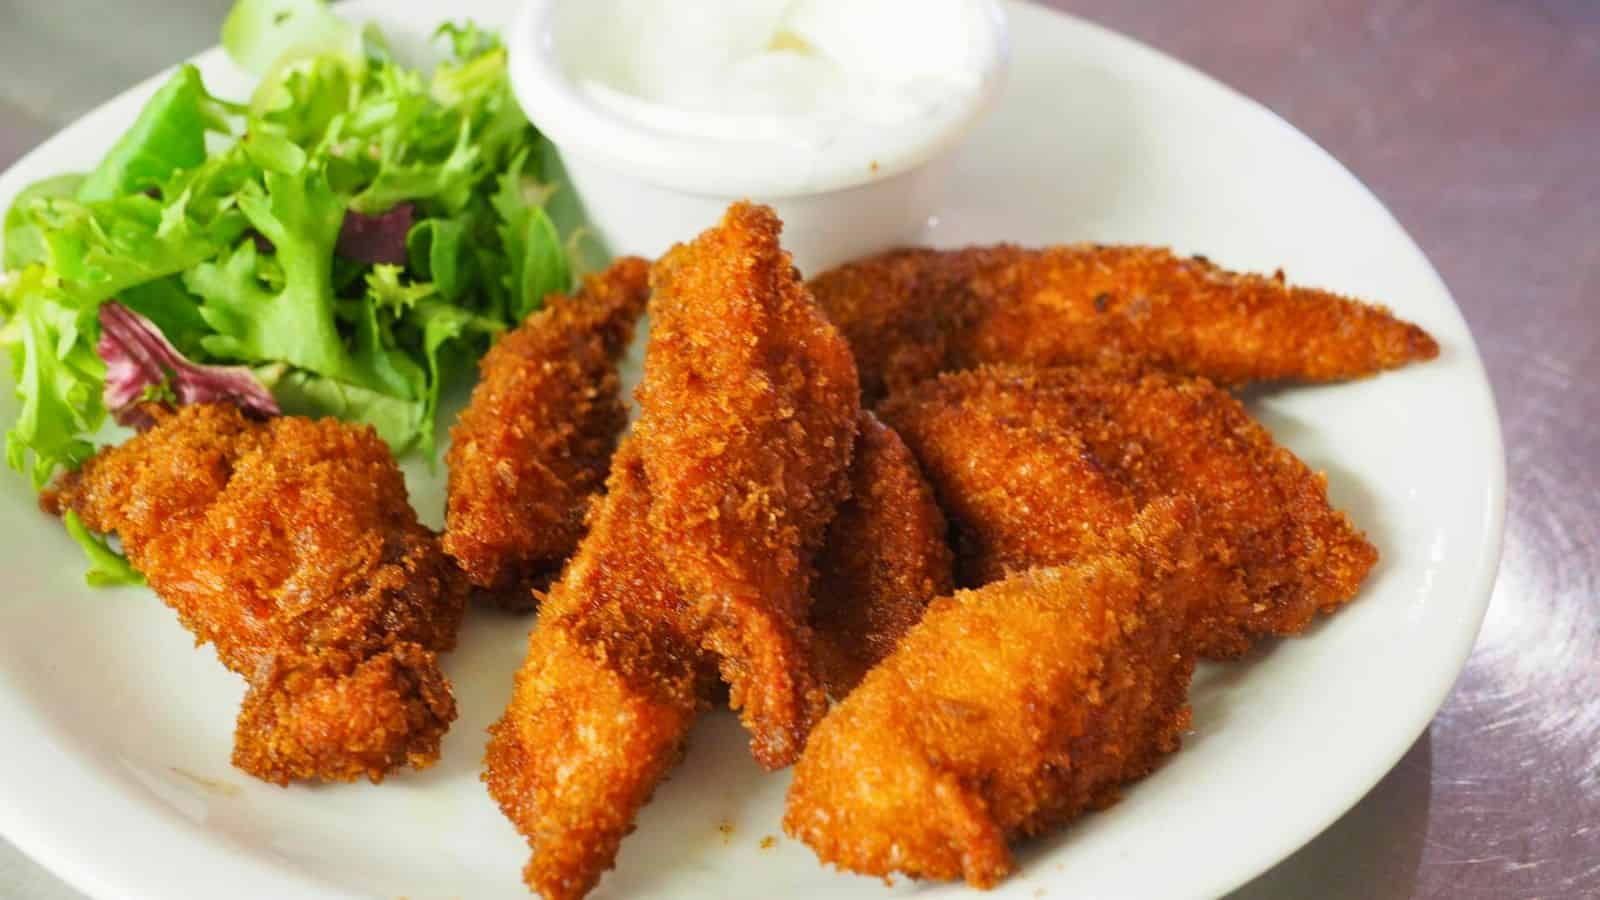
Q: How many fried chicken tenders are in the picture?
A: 8